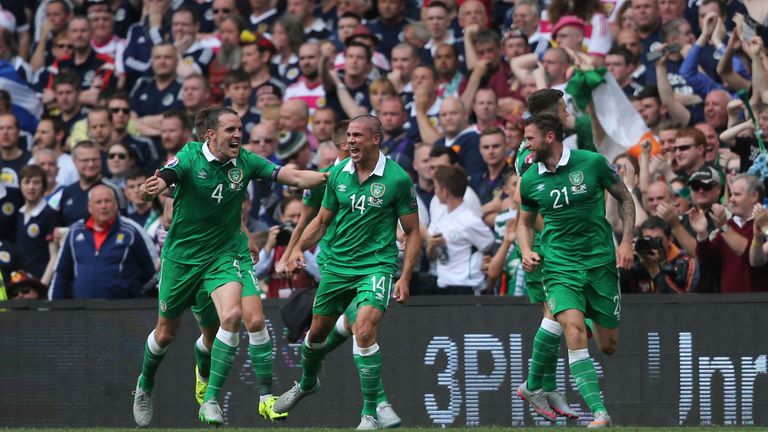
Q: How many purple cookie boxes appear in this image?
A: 0